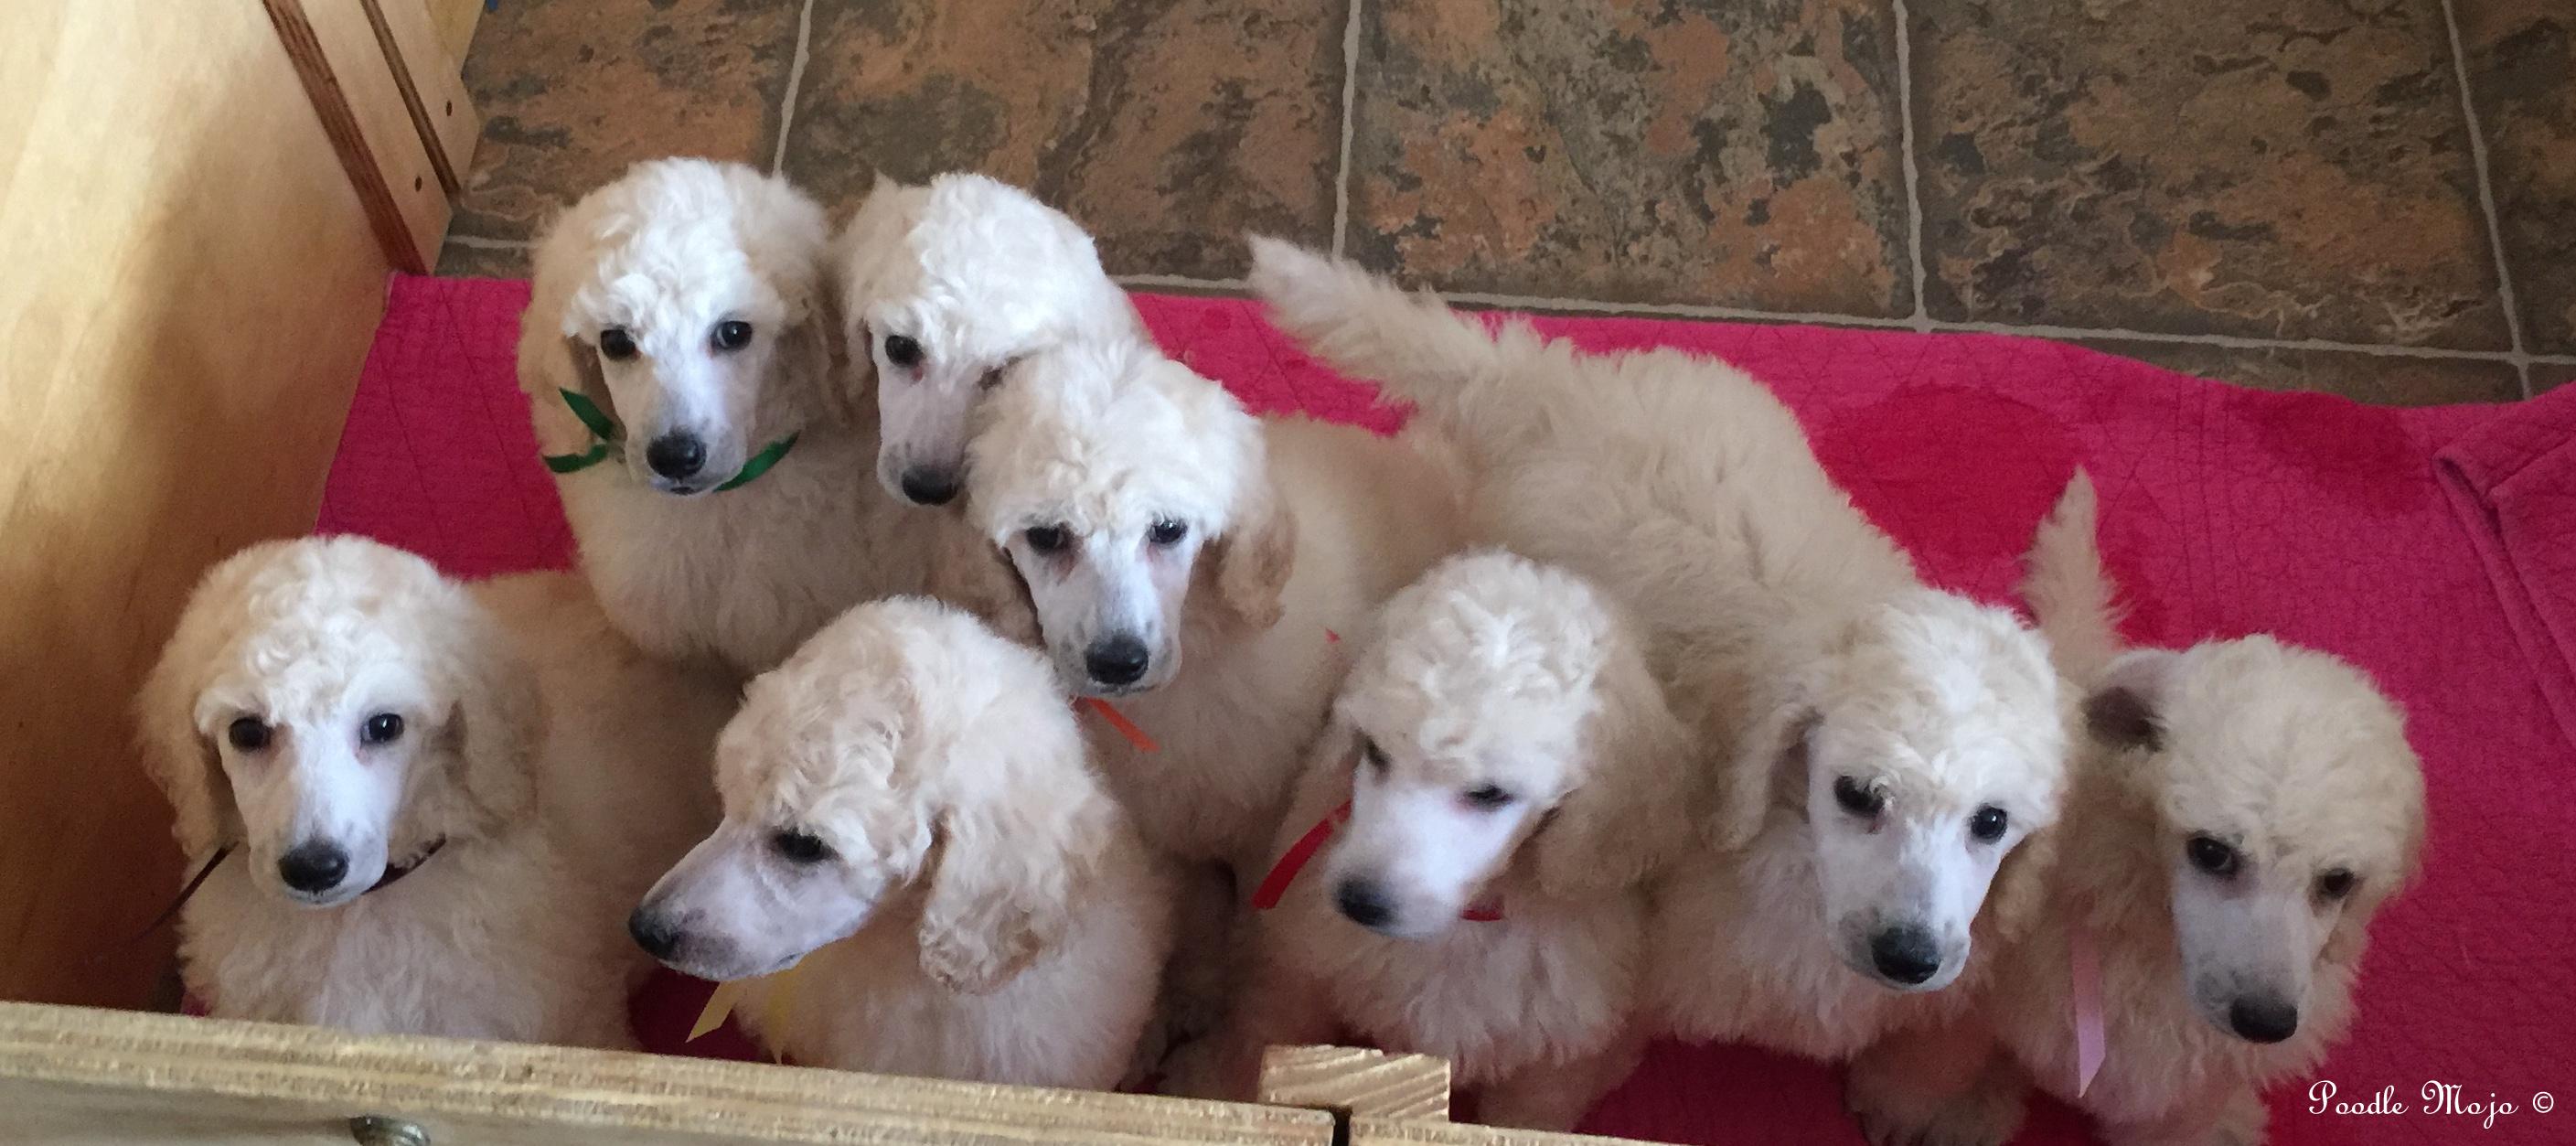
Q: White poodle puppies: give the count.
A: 8